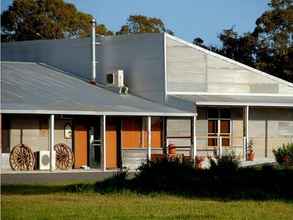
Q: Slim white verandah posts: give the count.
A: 5